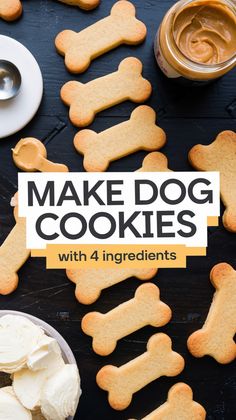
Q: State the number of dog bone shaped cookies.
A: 13